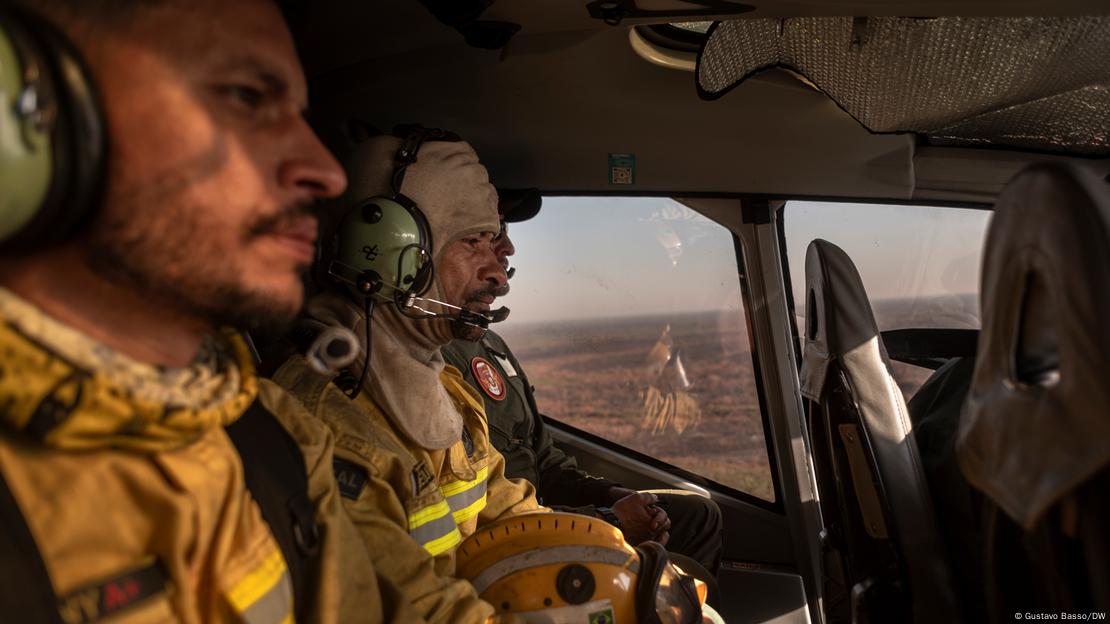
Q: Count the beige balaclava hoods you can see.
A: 1